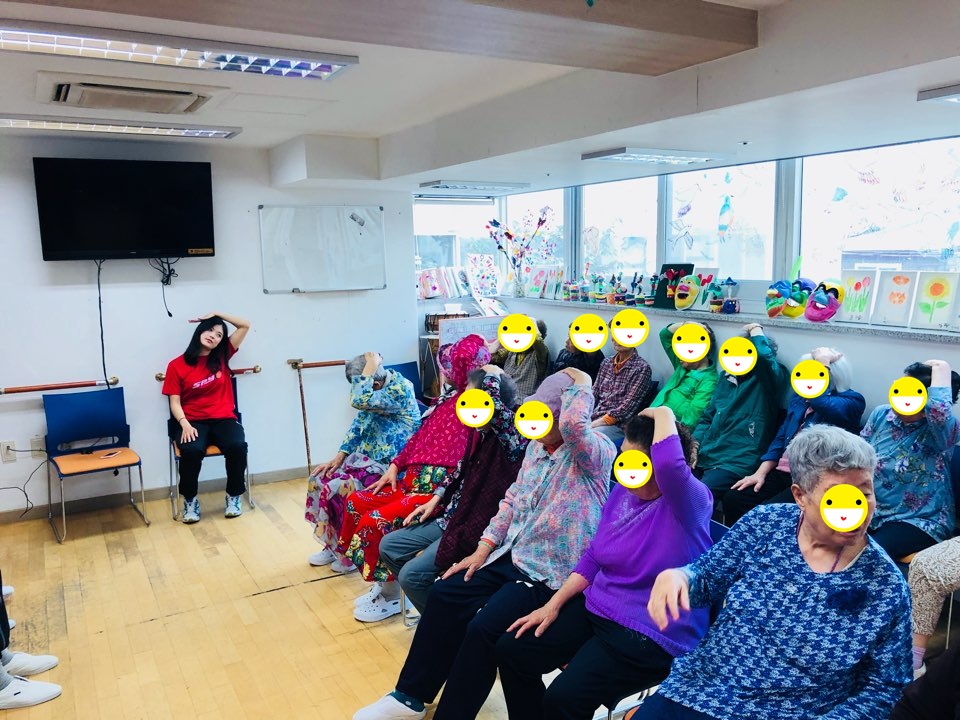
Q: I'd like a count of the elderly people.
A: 13